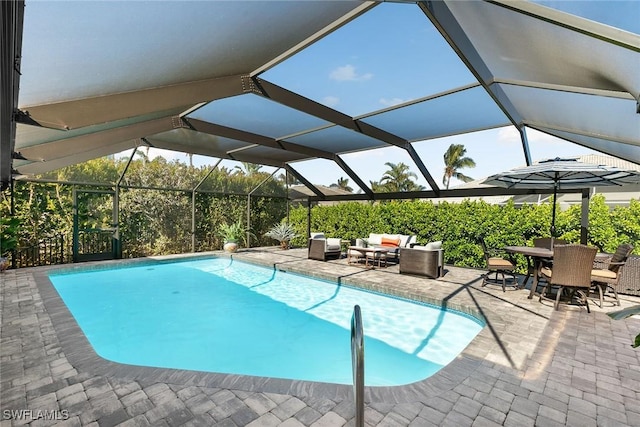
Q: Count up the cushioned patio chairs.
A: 6